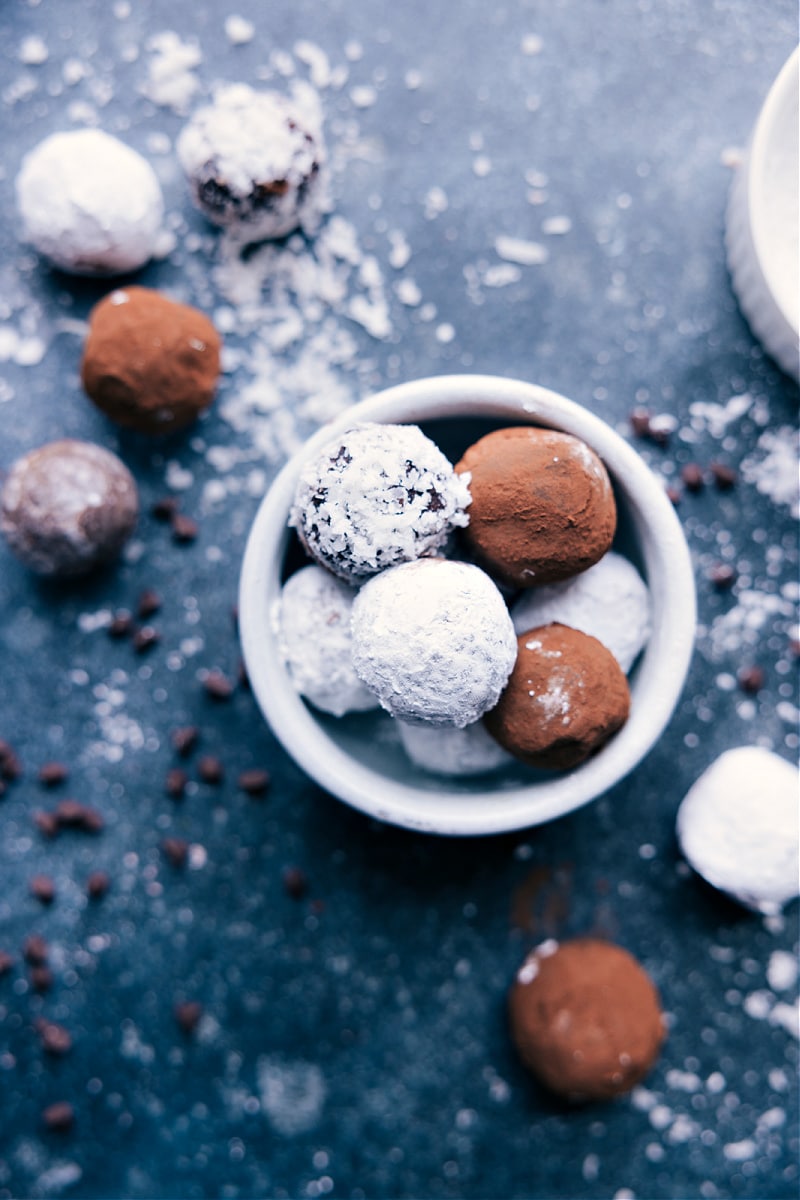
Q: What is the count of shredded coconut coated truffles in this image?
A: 2